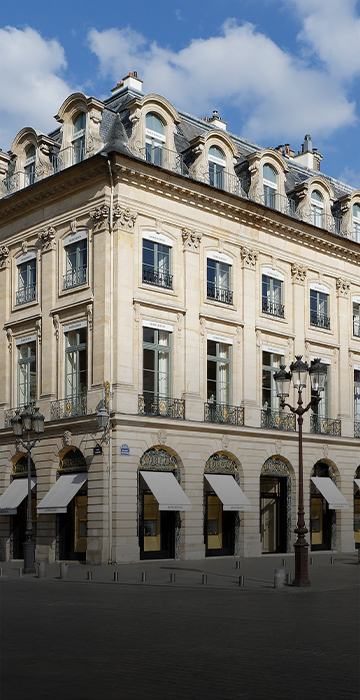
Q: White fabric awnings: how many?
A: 6